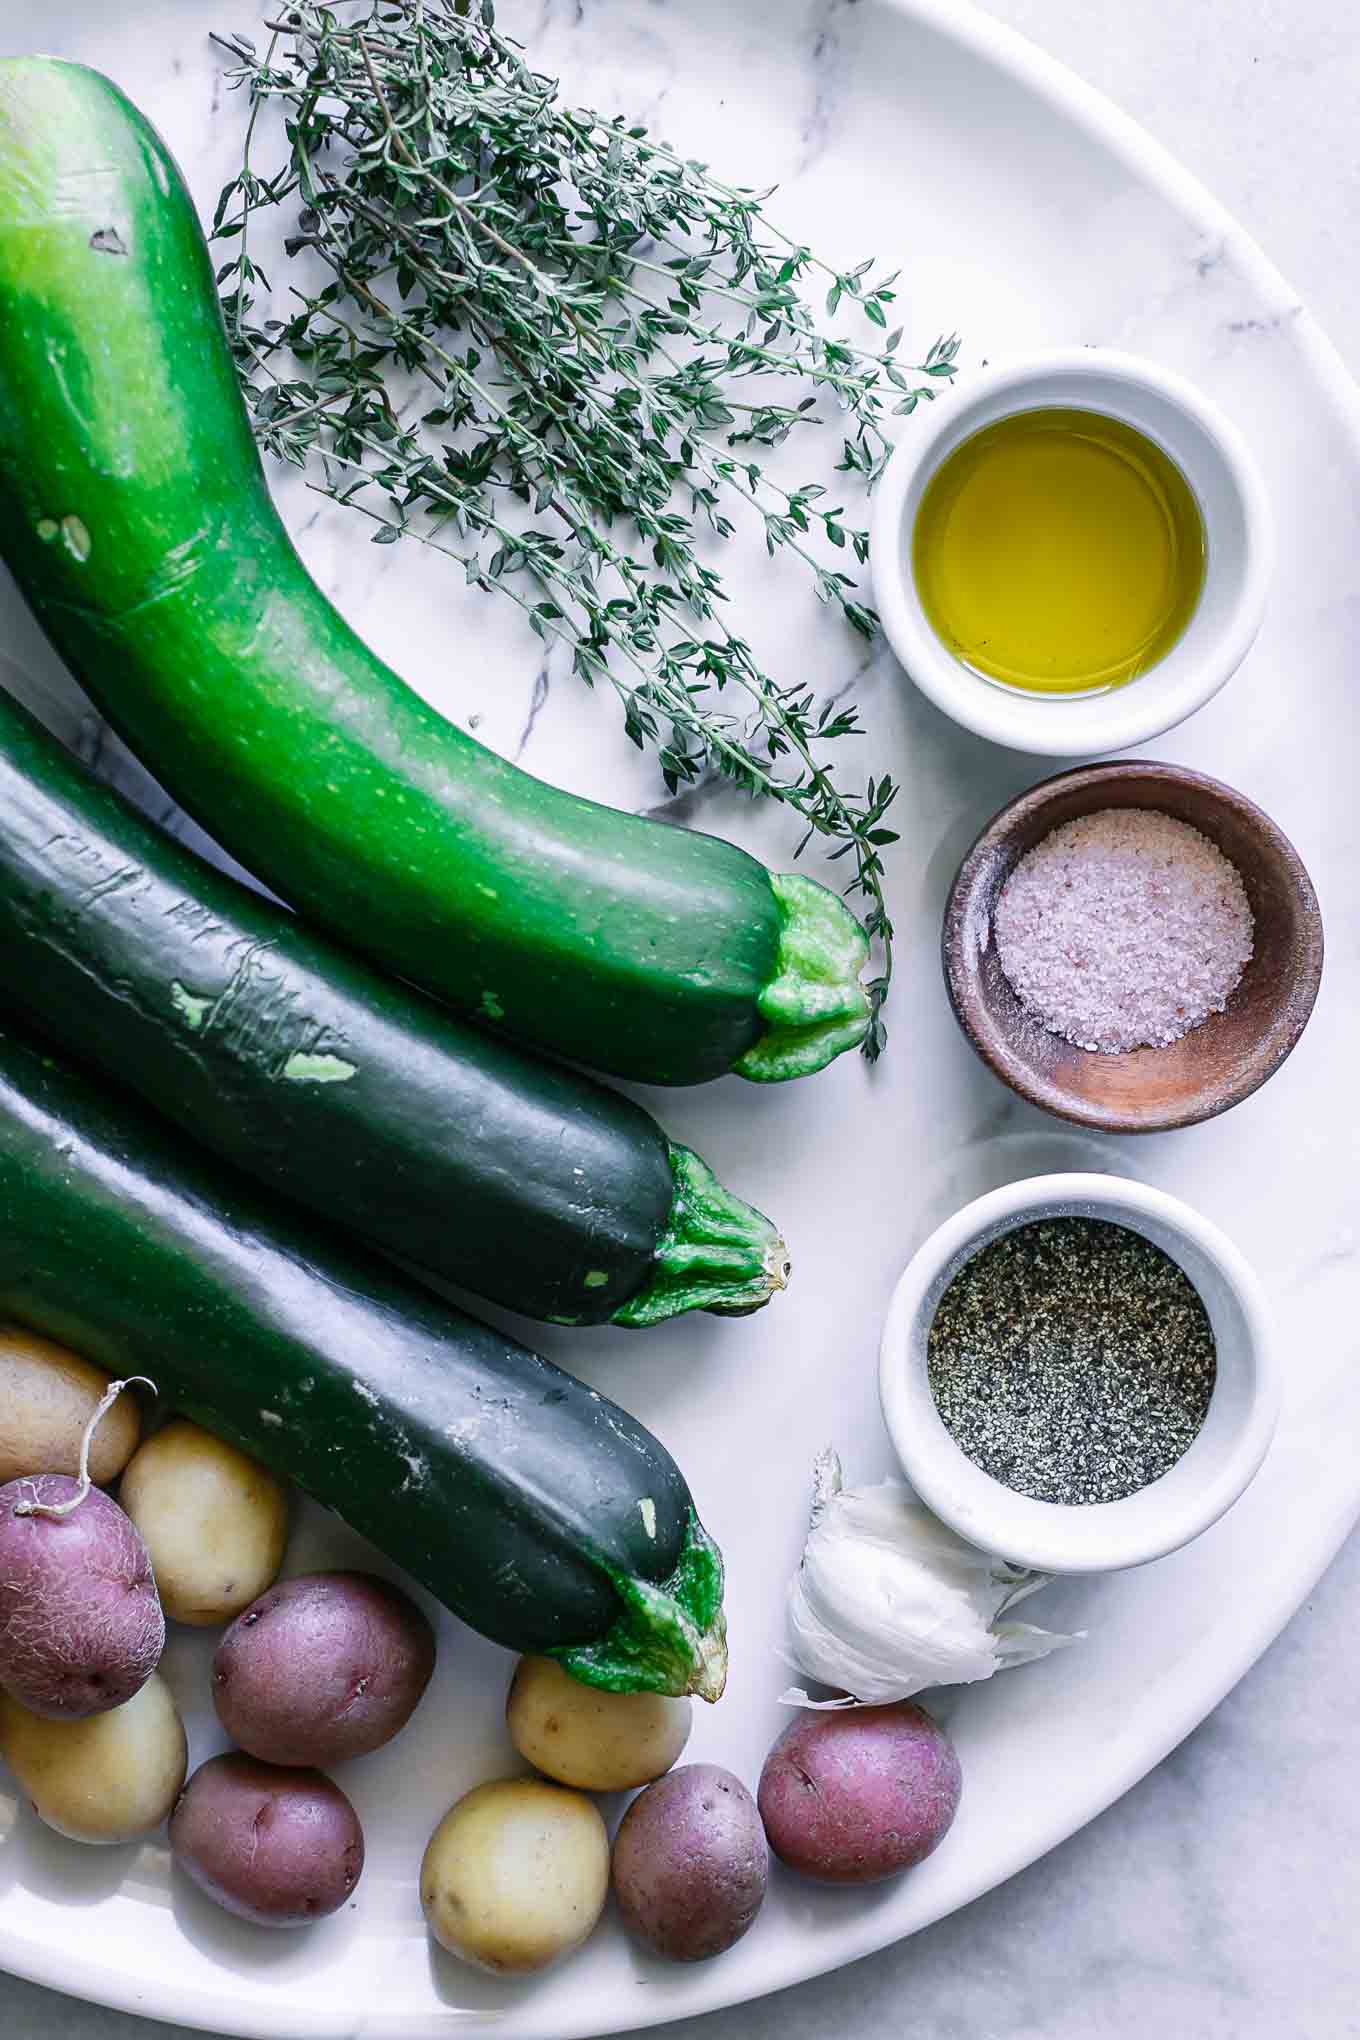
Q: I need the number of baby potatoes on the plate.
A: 10